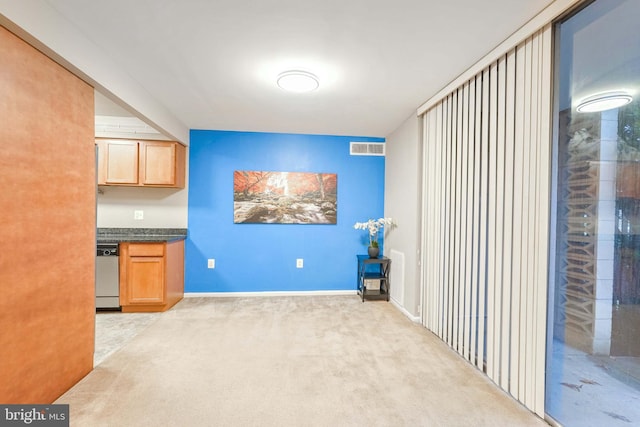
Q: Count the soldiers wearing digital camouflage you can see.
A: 0